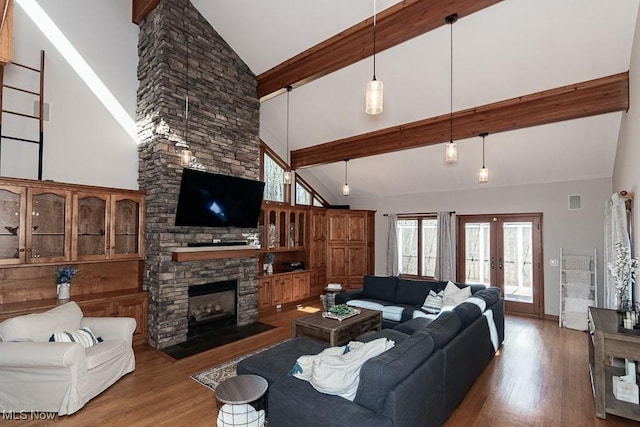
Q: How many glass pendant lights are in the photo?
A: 6